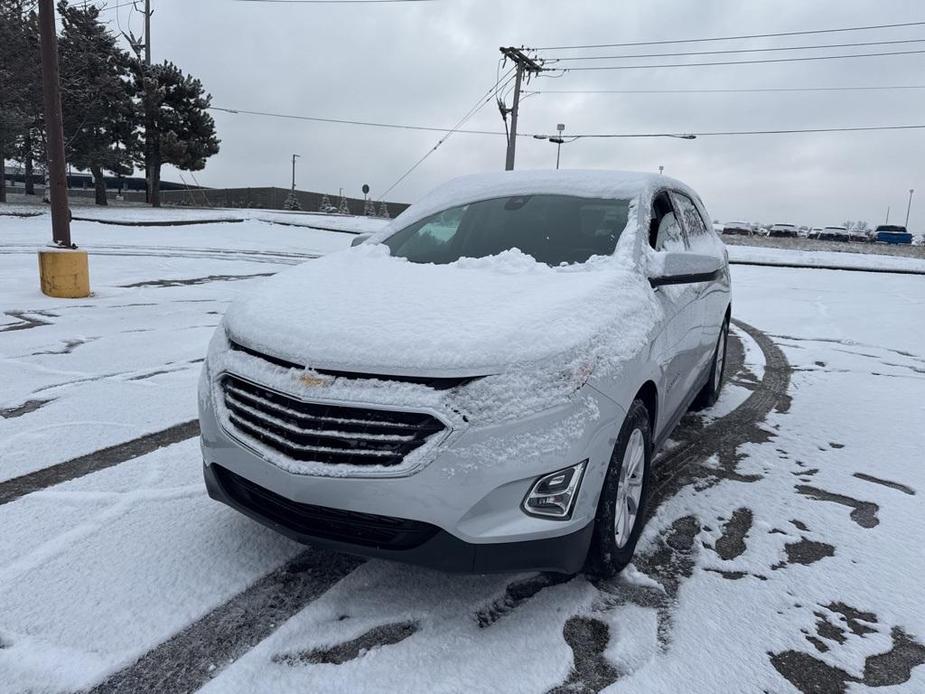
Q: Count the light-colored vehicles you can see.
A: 1